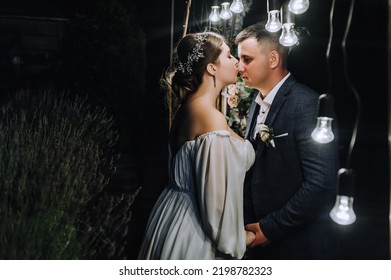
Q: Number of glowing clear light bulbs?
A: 8